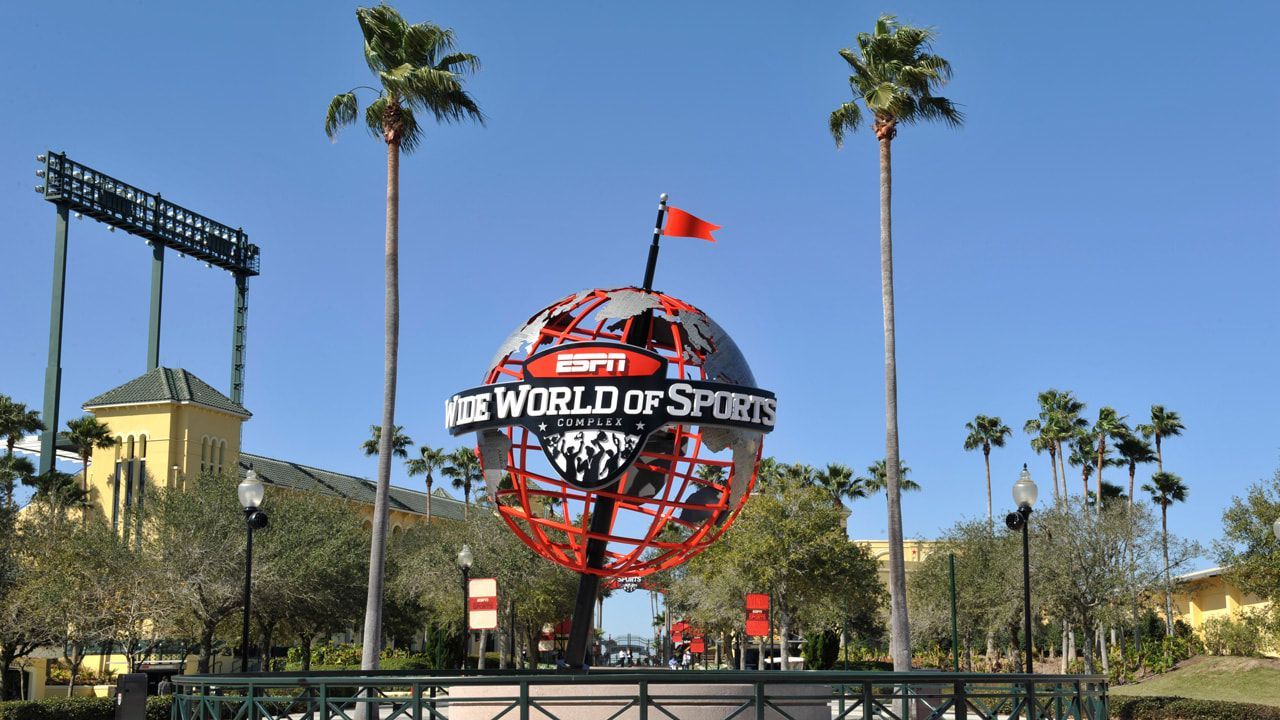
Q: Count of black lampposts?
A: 3